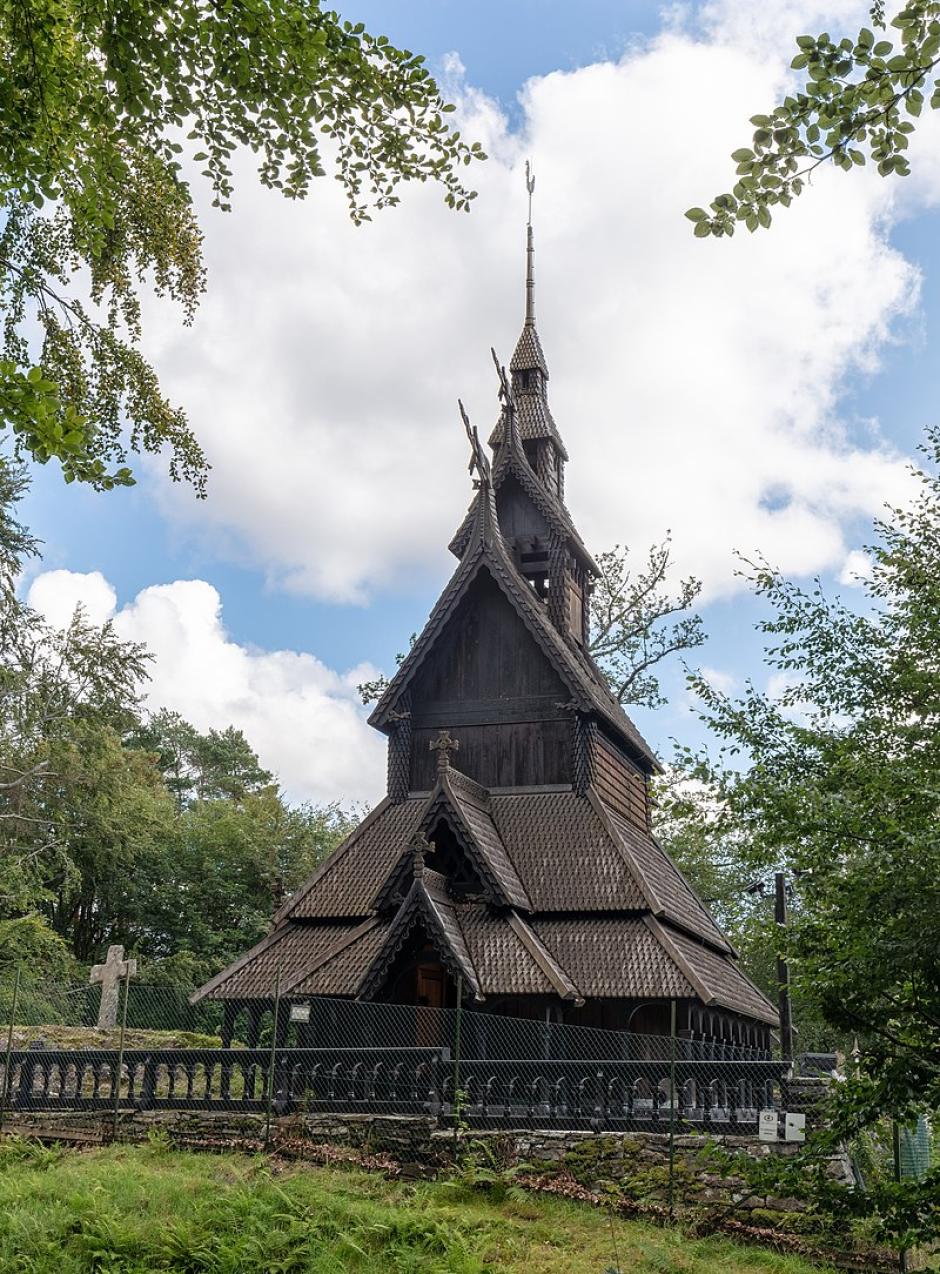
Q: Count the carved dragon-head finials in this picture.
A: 2